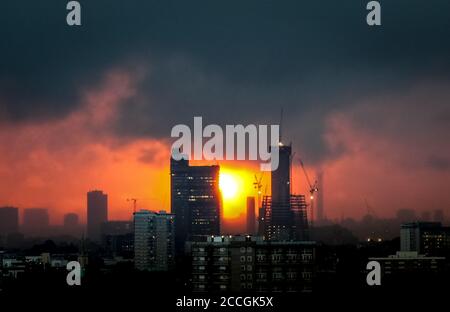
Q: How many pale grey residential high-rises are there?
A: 1